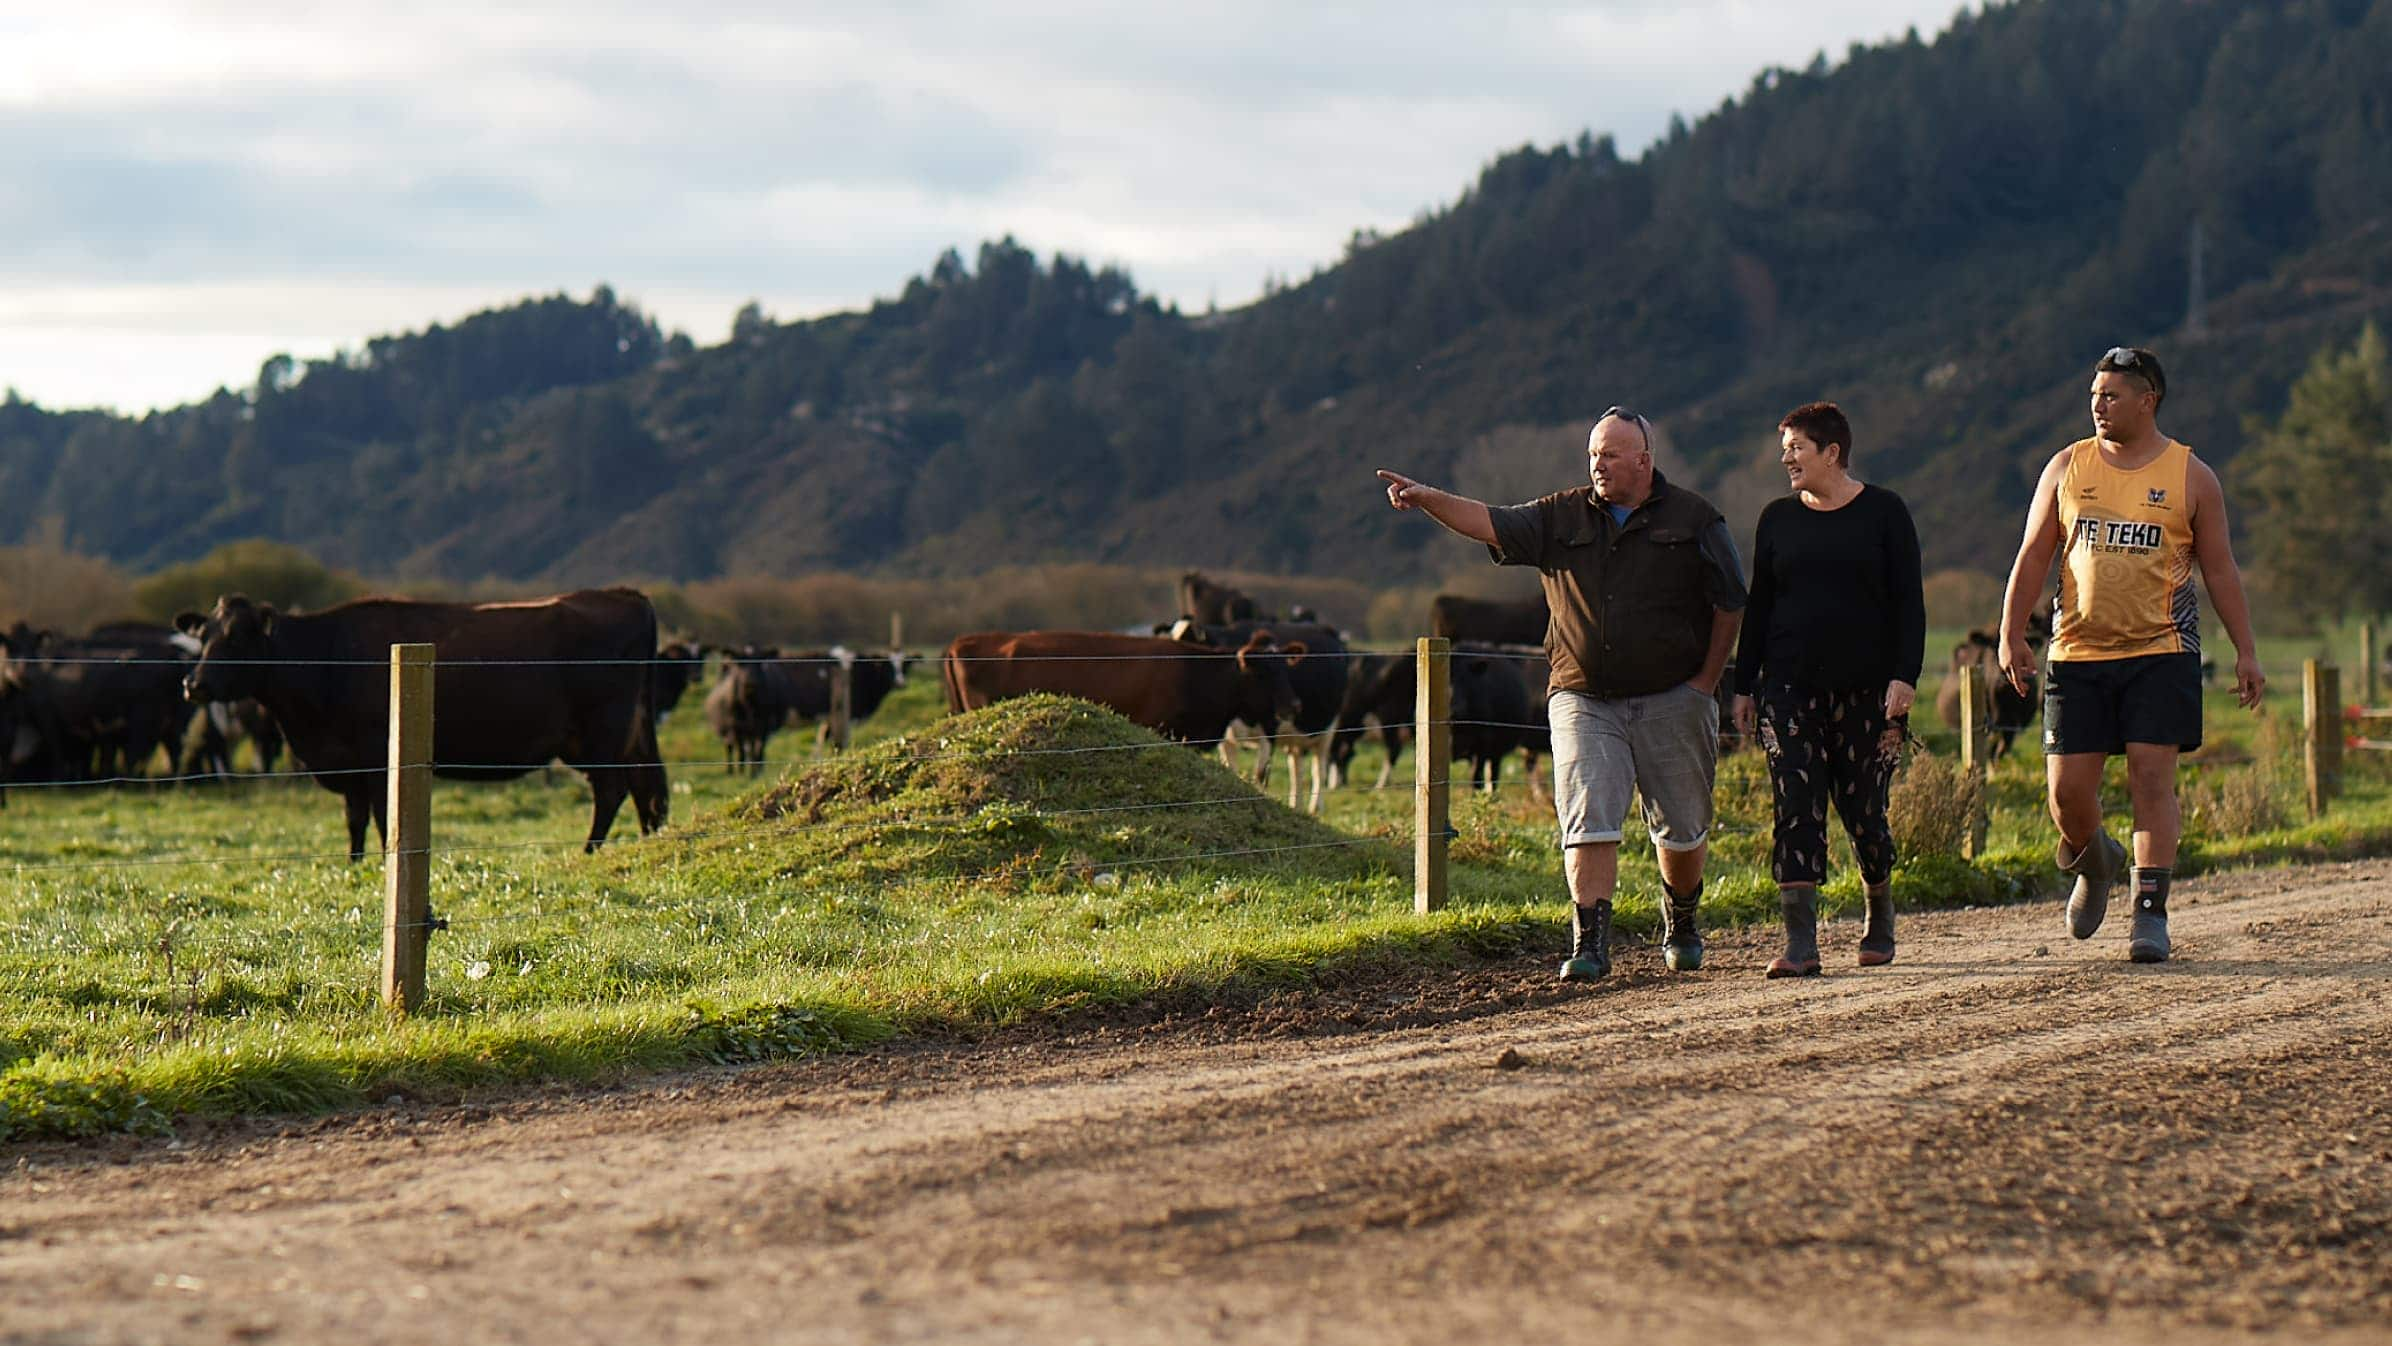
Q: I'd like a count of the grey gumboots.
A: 4